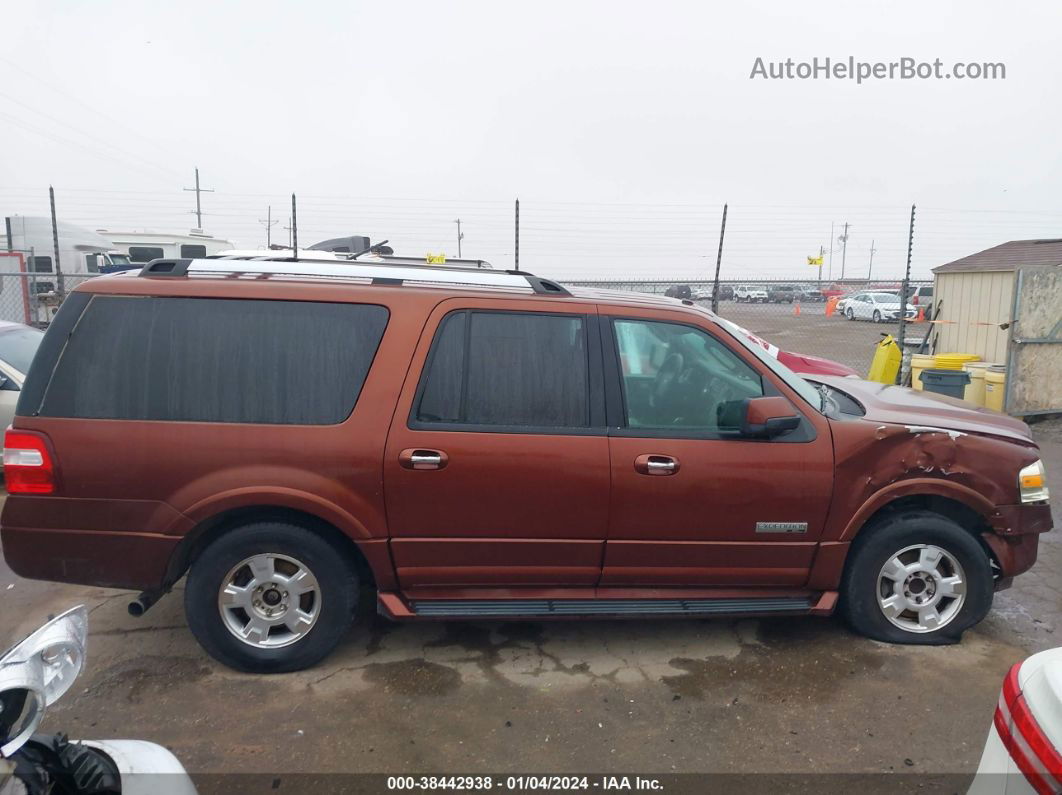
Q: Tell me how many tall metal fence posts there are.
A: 5